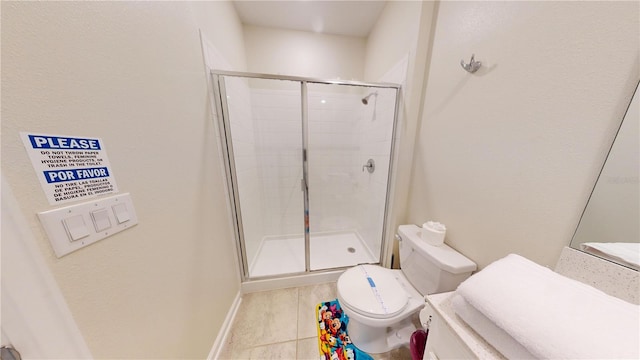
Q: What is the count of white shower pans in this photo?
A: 1